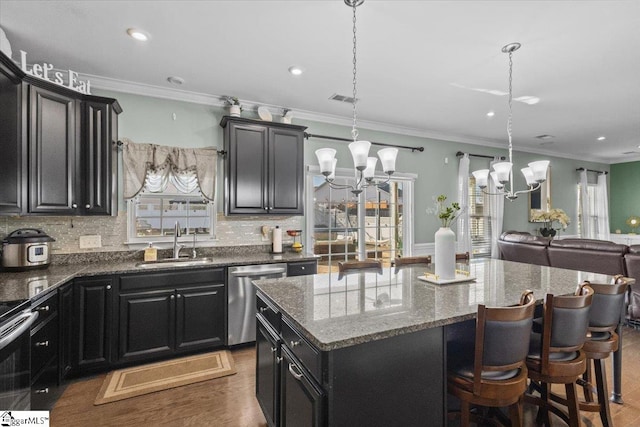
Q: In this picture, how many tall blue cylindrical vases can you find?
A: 0